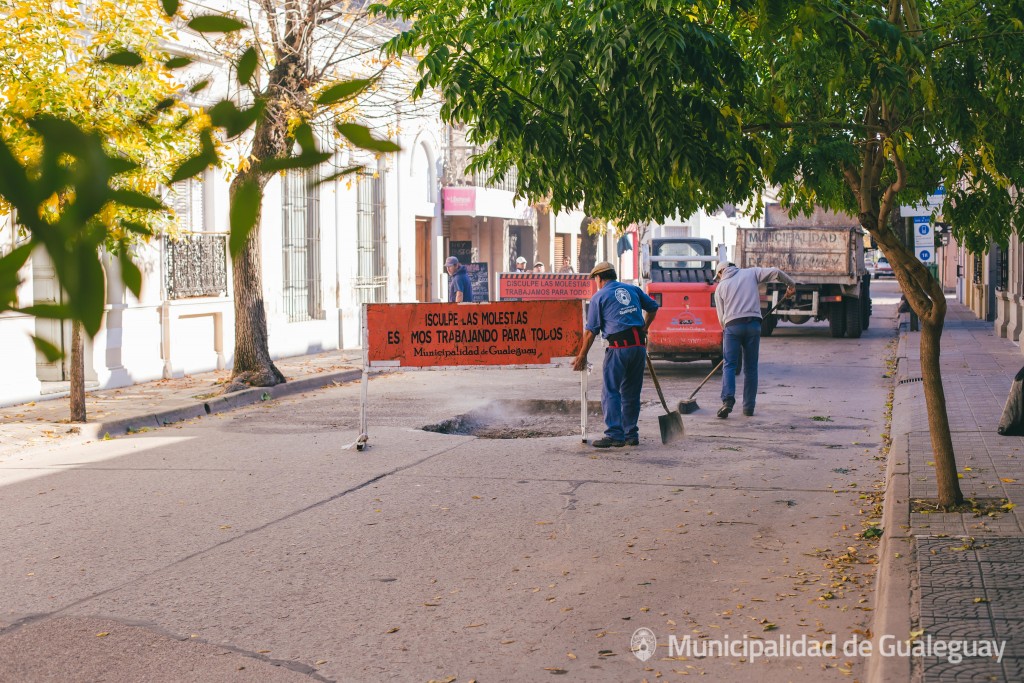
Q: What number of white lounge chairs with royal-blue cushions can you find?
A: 0